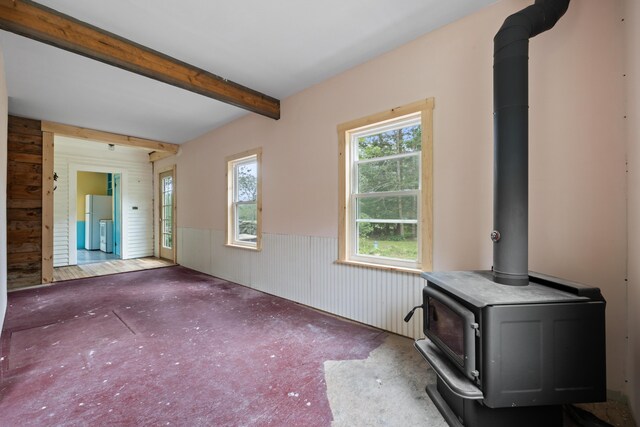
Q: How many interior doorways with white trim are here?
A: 1